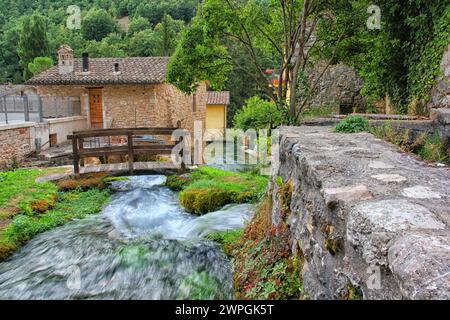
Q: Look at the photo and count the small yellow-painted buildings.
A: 1